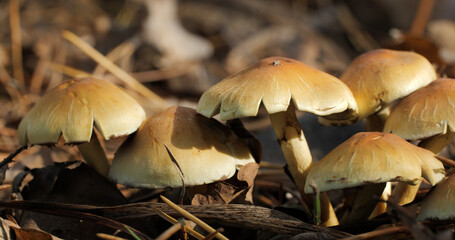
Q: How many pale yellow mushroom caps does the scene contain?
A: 7